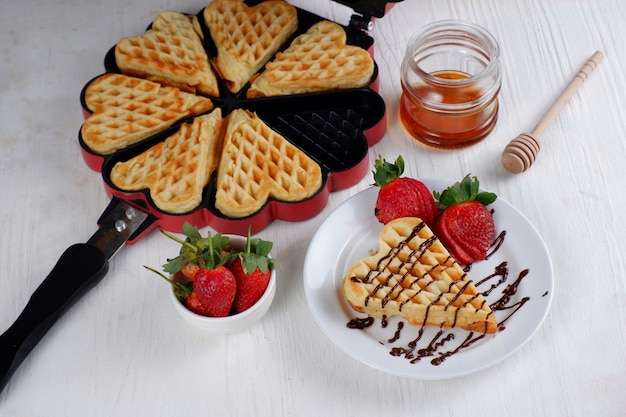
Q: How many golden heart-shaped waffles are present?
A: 7